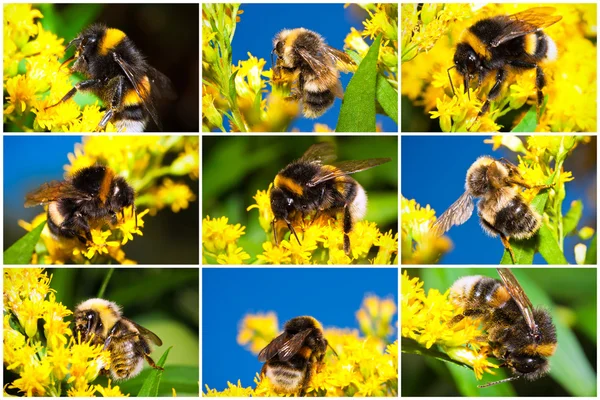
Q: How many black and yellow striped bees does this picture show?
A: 9